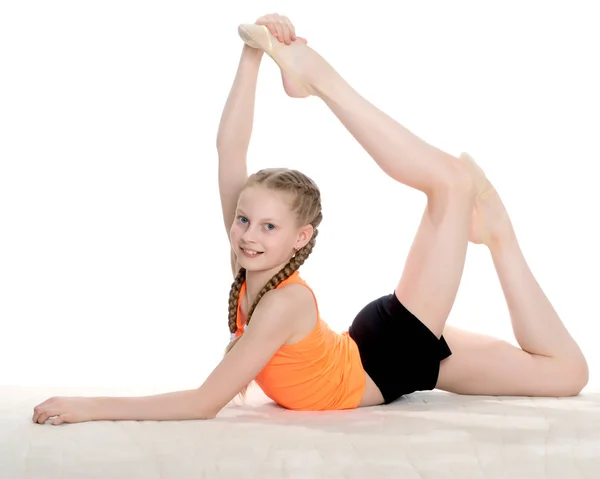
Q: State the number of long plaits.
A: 2